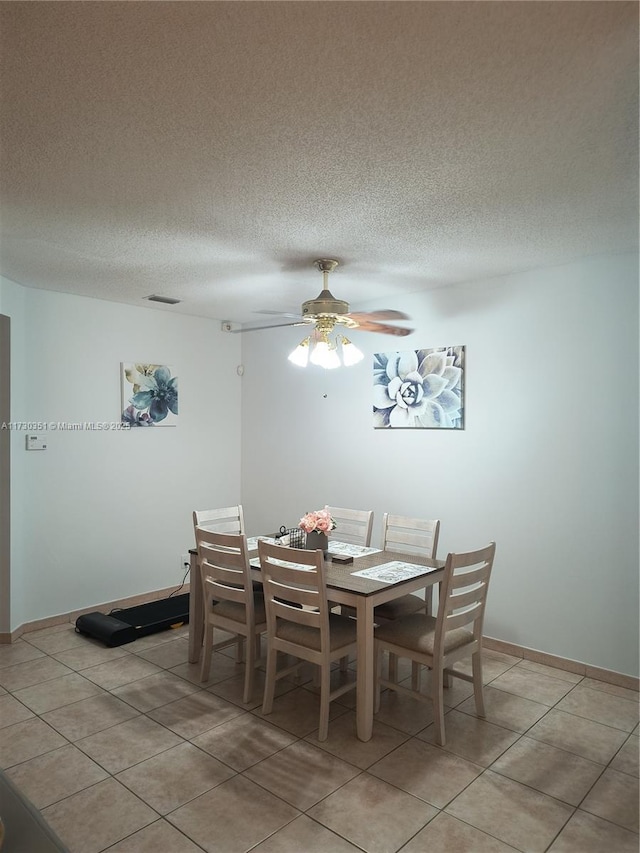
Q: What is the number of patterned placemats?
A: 4